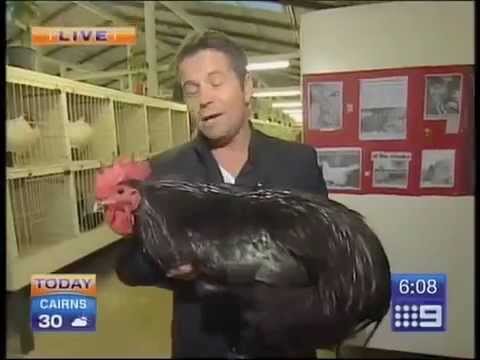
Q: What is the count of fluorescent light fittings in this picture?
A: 4